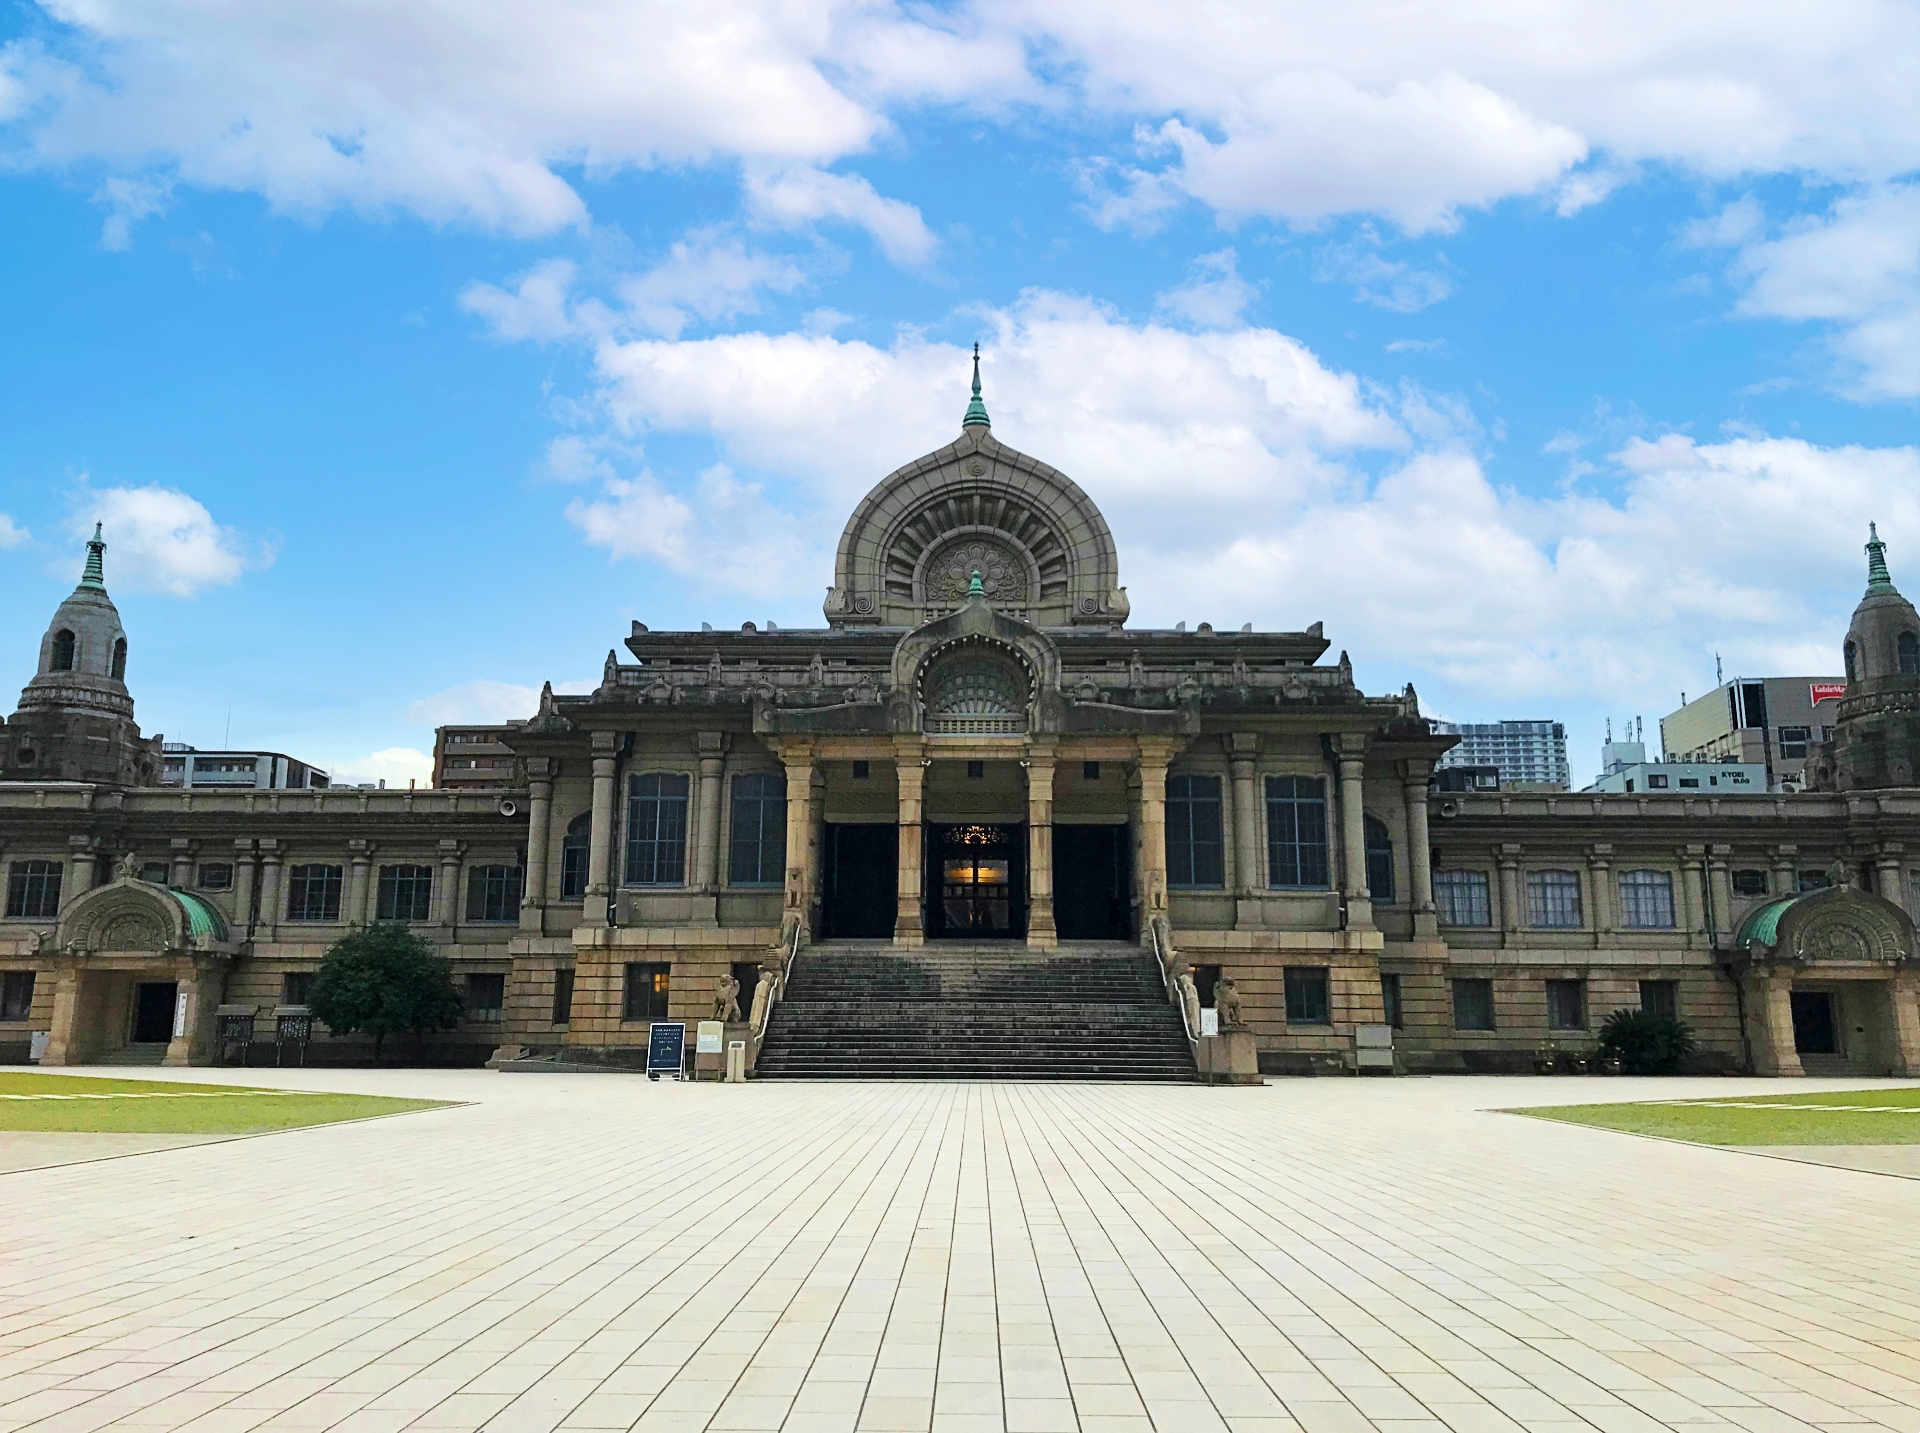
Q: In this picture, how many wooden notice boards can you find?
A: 2